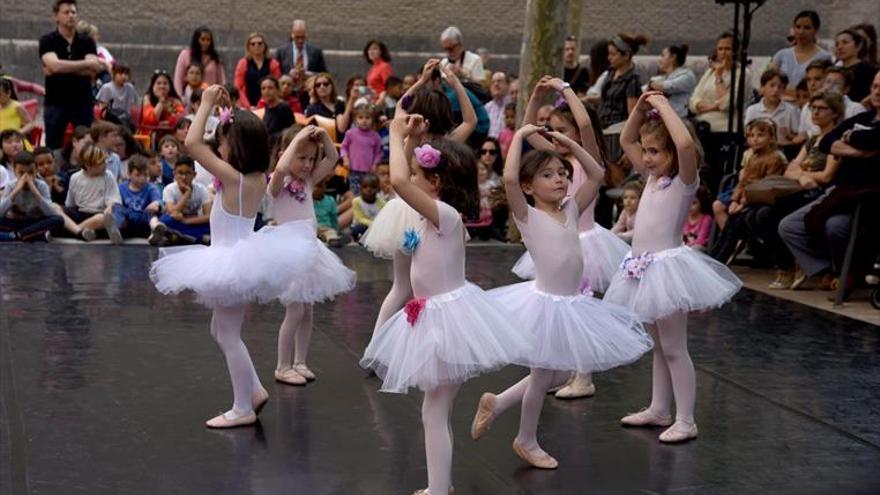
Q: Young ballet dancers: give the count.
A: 7